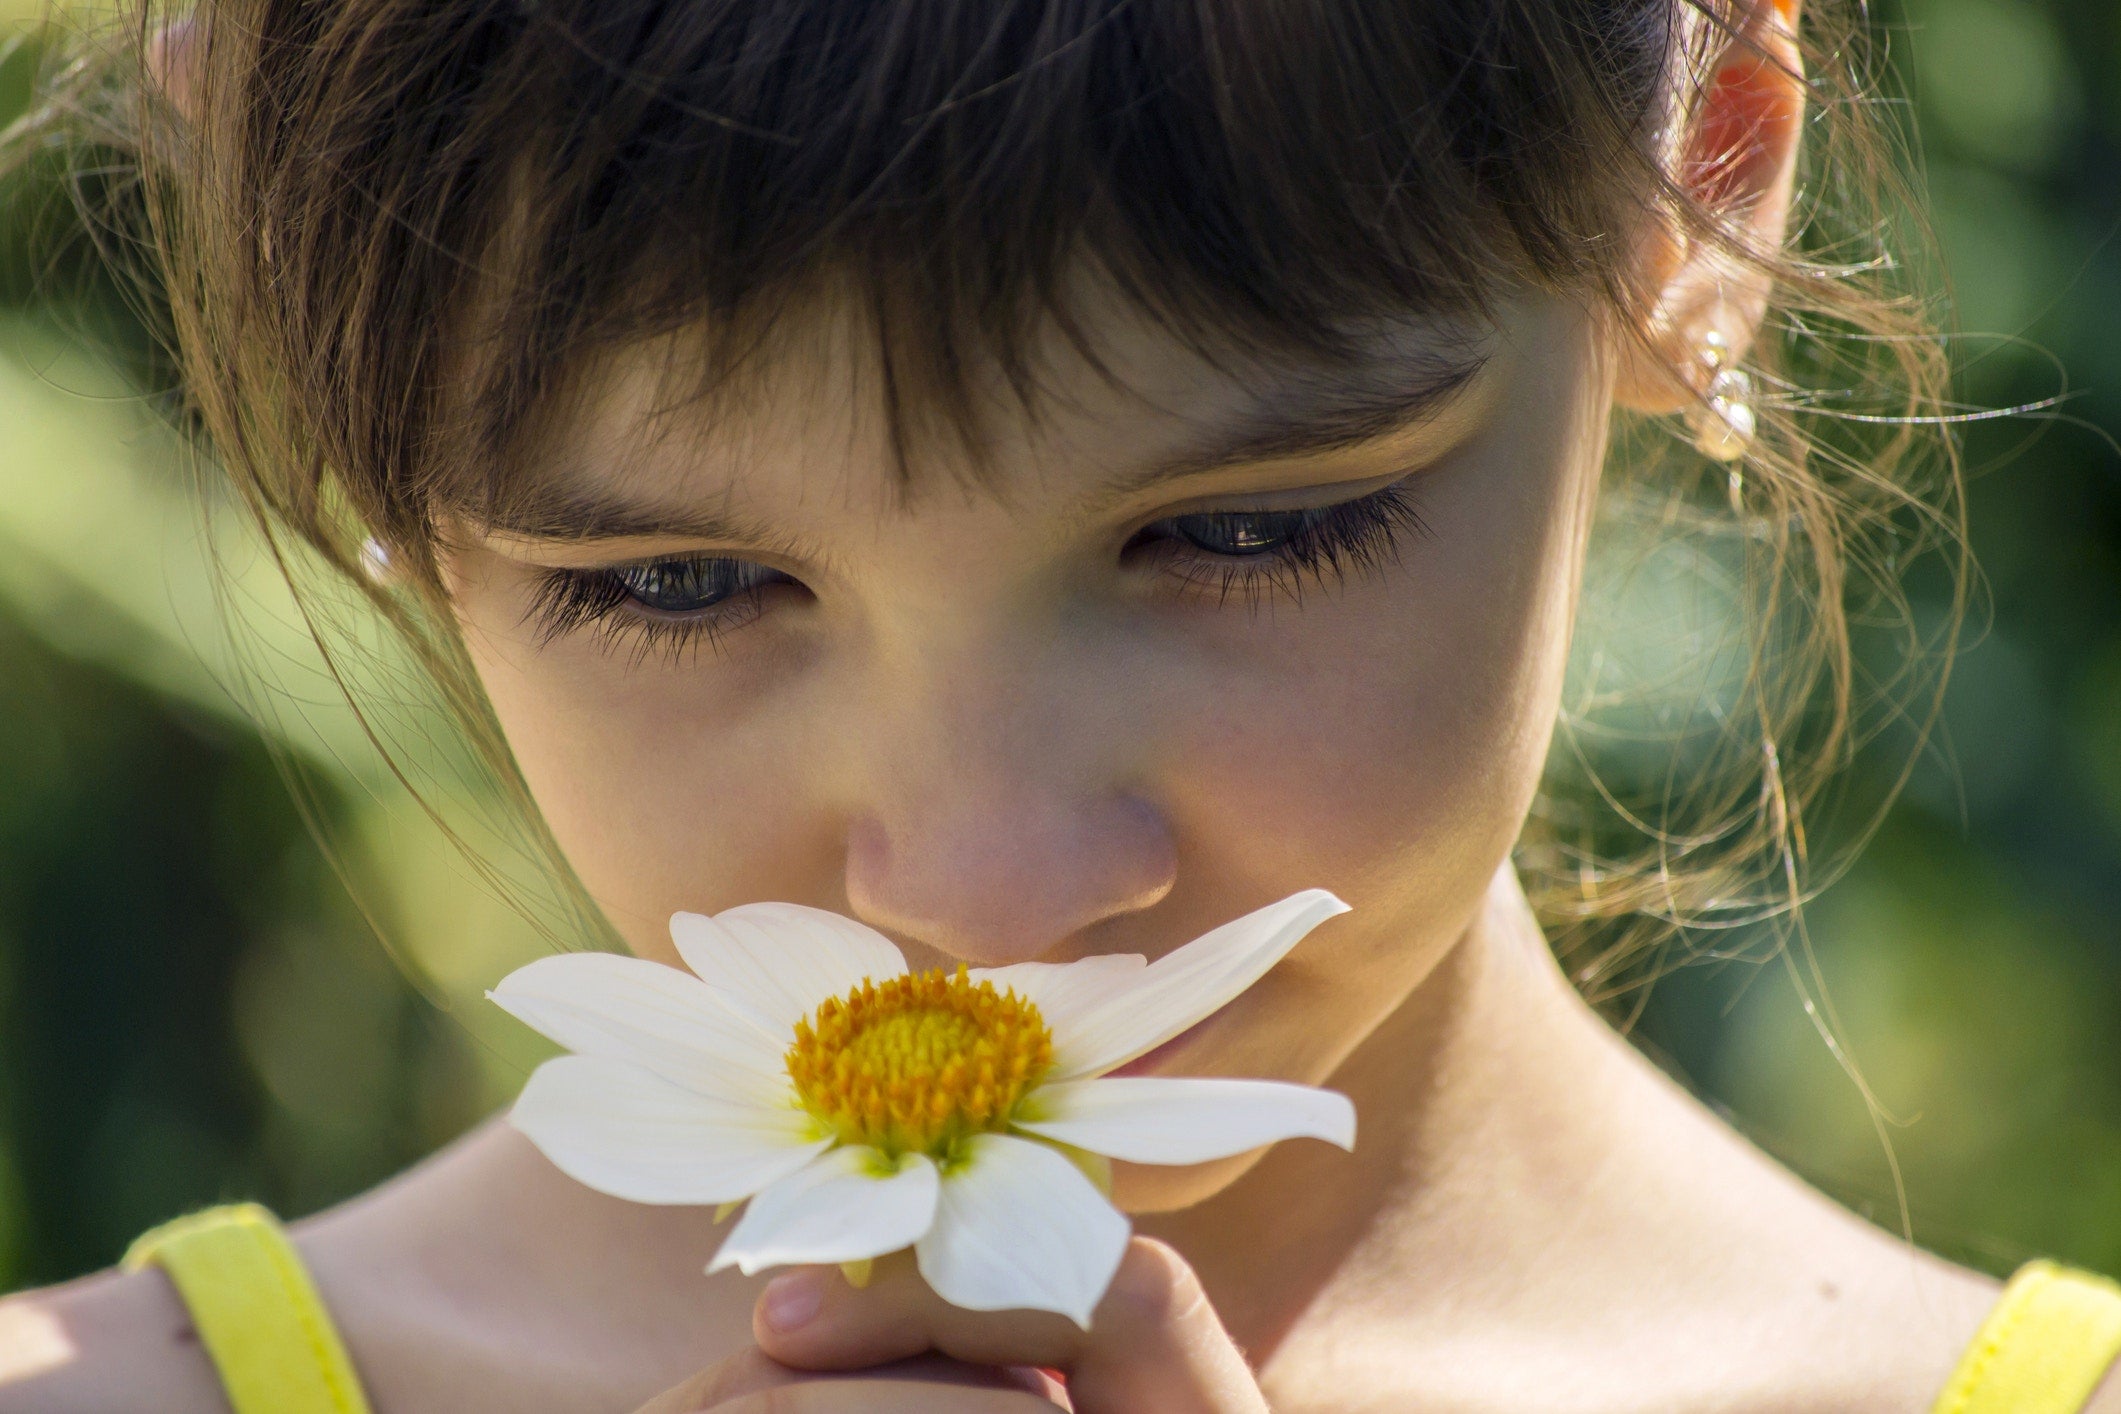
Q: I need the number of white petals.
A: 8